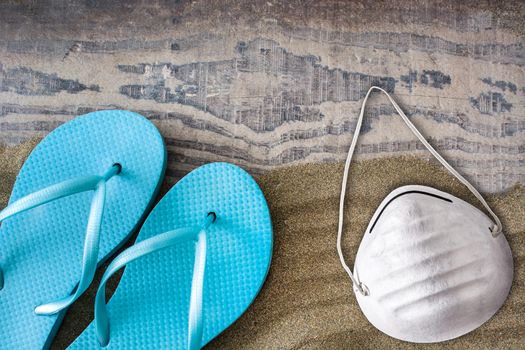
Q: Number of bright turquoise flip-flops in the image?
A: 2